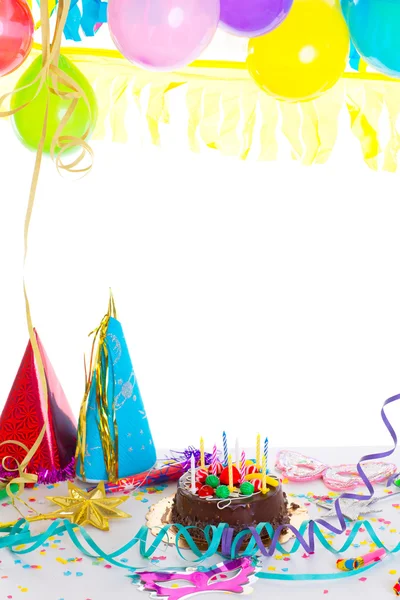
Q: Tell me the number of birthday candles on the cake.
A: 10